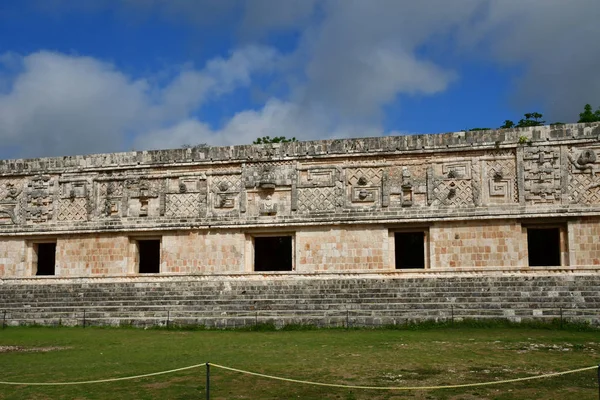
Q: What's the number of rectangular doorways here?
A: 5